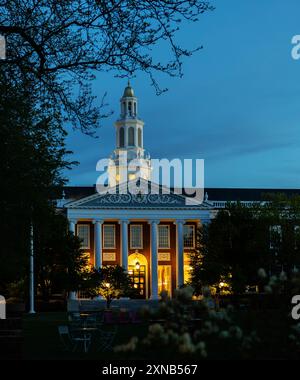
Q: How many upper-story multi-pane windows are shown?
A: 5